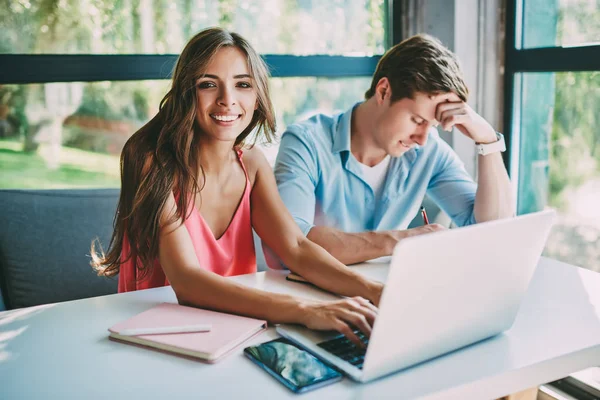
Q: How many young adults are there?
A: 2